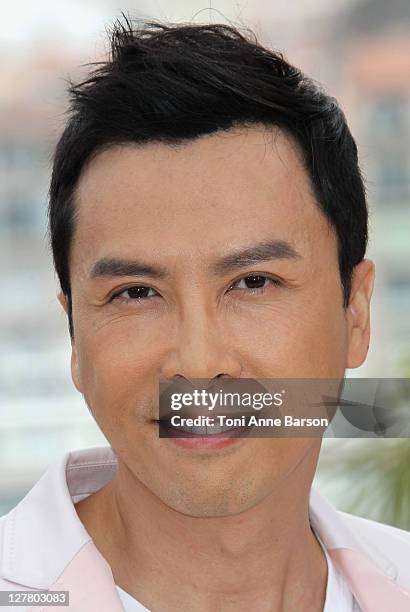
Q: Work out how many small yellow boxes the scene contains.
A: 0